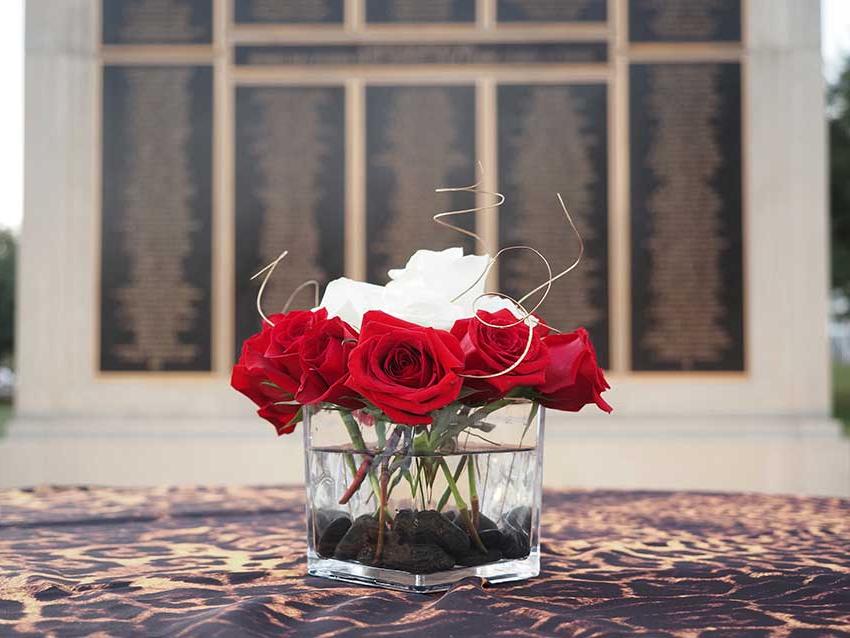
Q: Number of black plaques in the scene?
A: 11